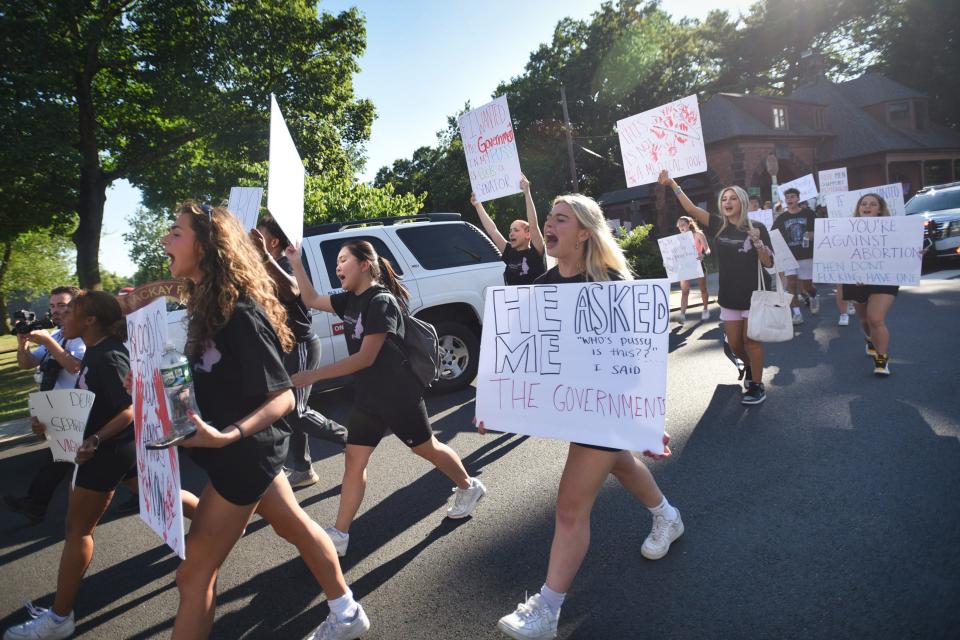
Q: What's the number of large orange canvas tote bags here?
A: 0